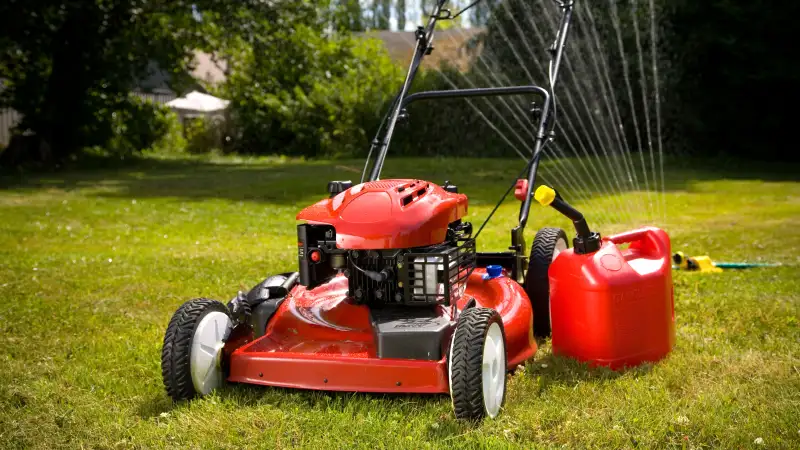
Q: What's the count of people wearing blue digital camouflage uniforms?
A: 0